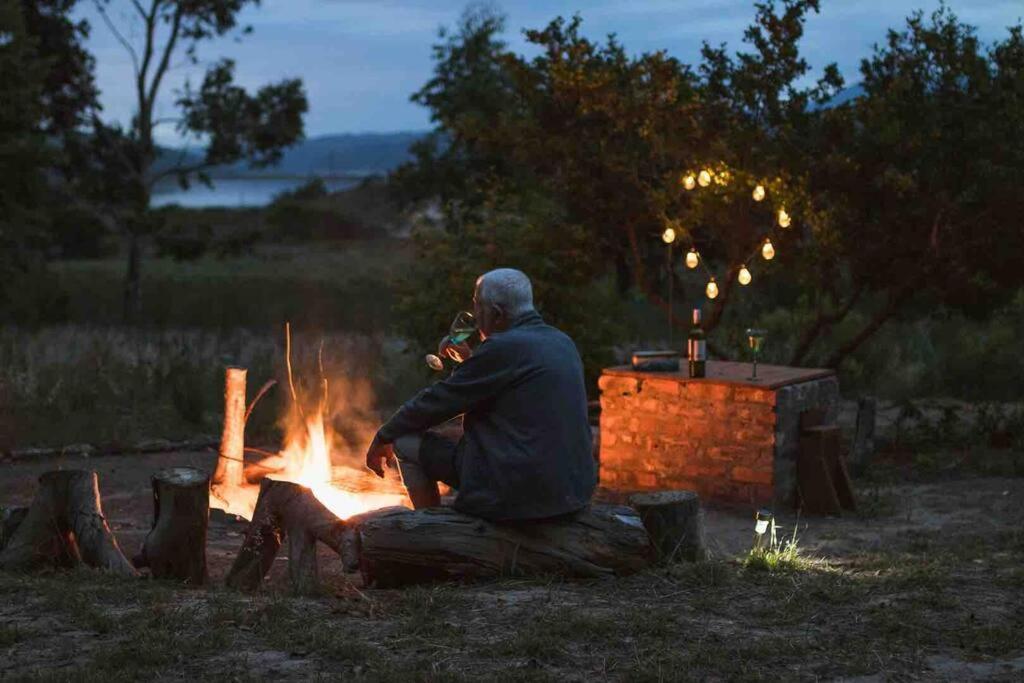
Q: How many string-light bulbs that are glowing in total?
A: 9